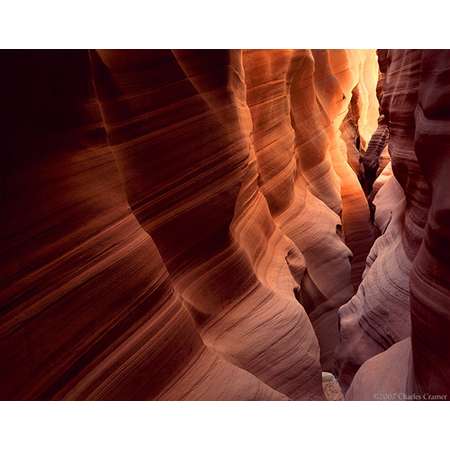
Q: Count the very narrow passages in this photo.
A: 1